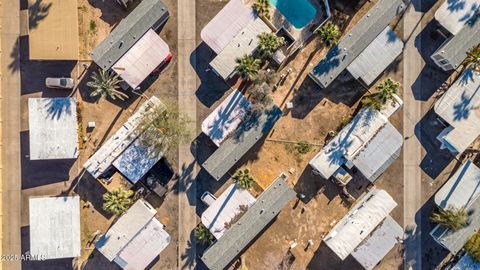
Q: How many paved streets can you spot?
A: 3